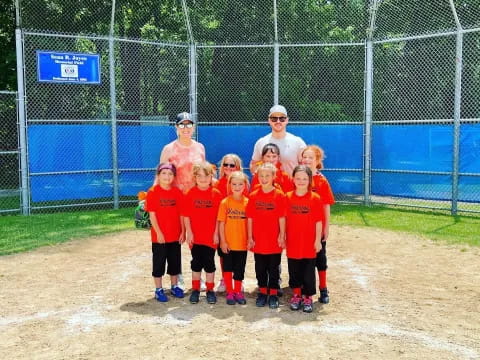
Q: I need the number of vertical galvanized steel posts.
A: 6